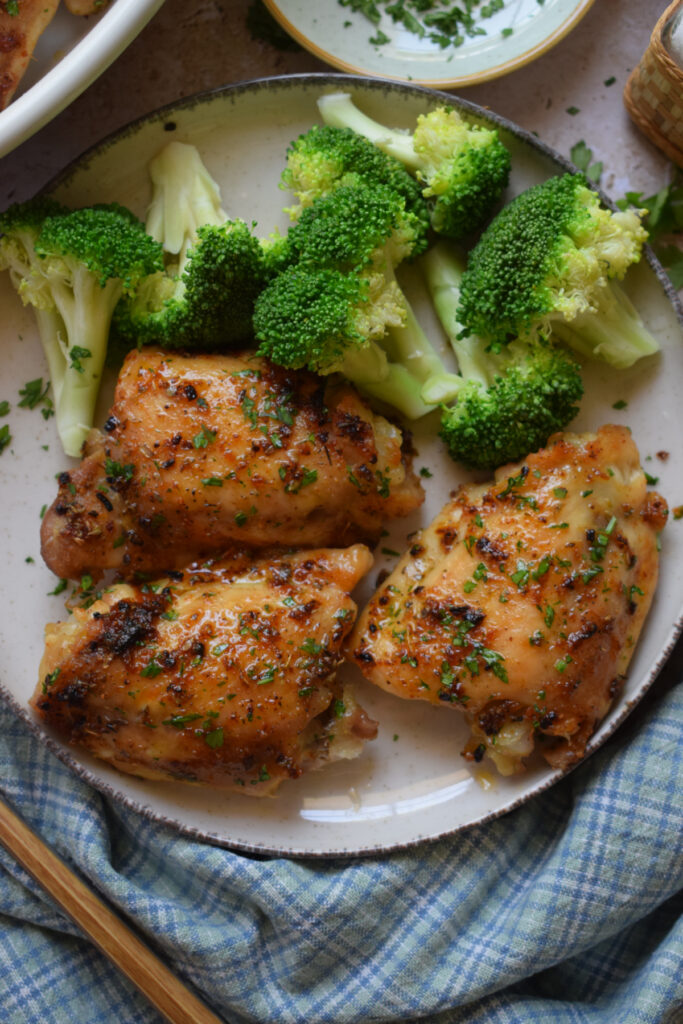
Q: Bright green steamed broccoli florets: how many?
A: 8